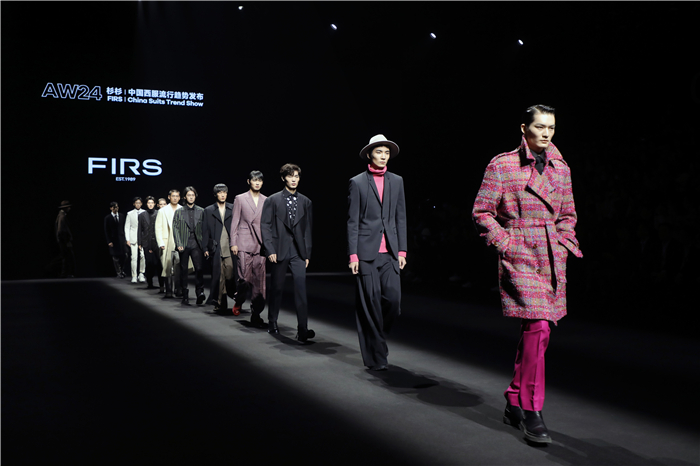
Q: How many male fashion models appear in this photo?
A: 12